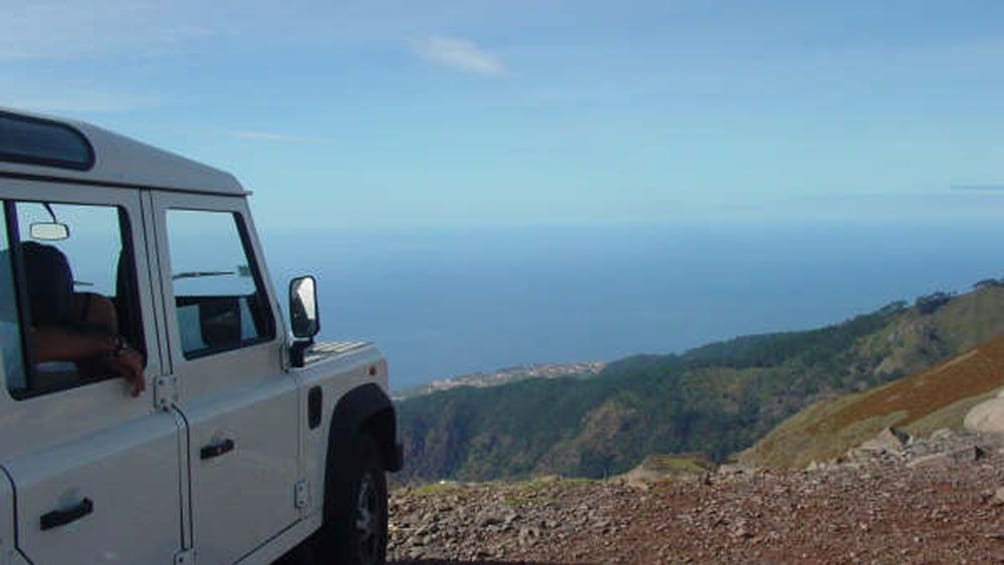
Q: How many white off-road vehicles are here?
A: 1